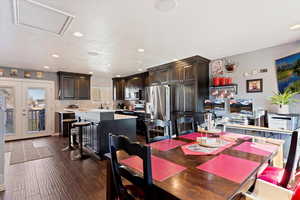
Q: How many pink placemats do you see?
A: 6